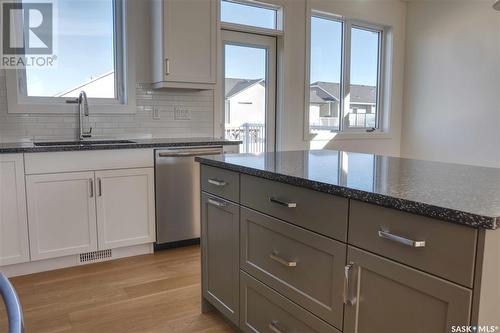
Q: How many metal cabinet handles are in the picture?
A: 10